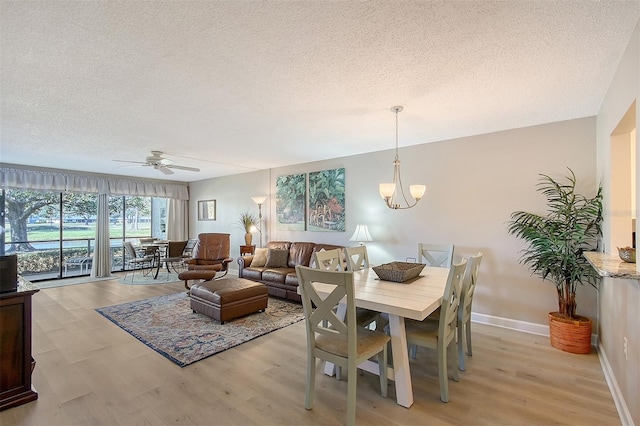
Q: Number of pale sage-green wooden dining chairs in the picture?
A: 6